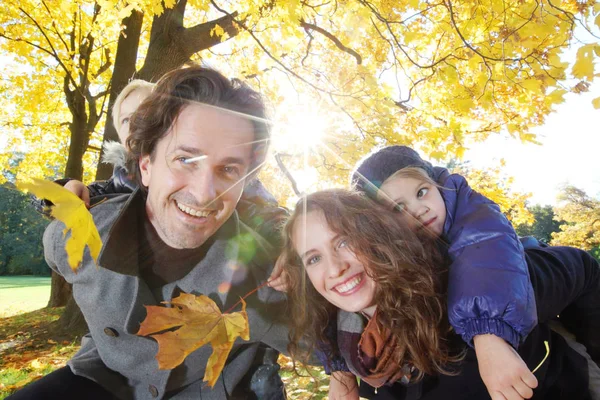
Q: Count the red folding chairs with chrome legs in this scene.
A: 0